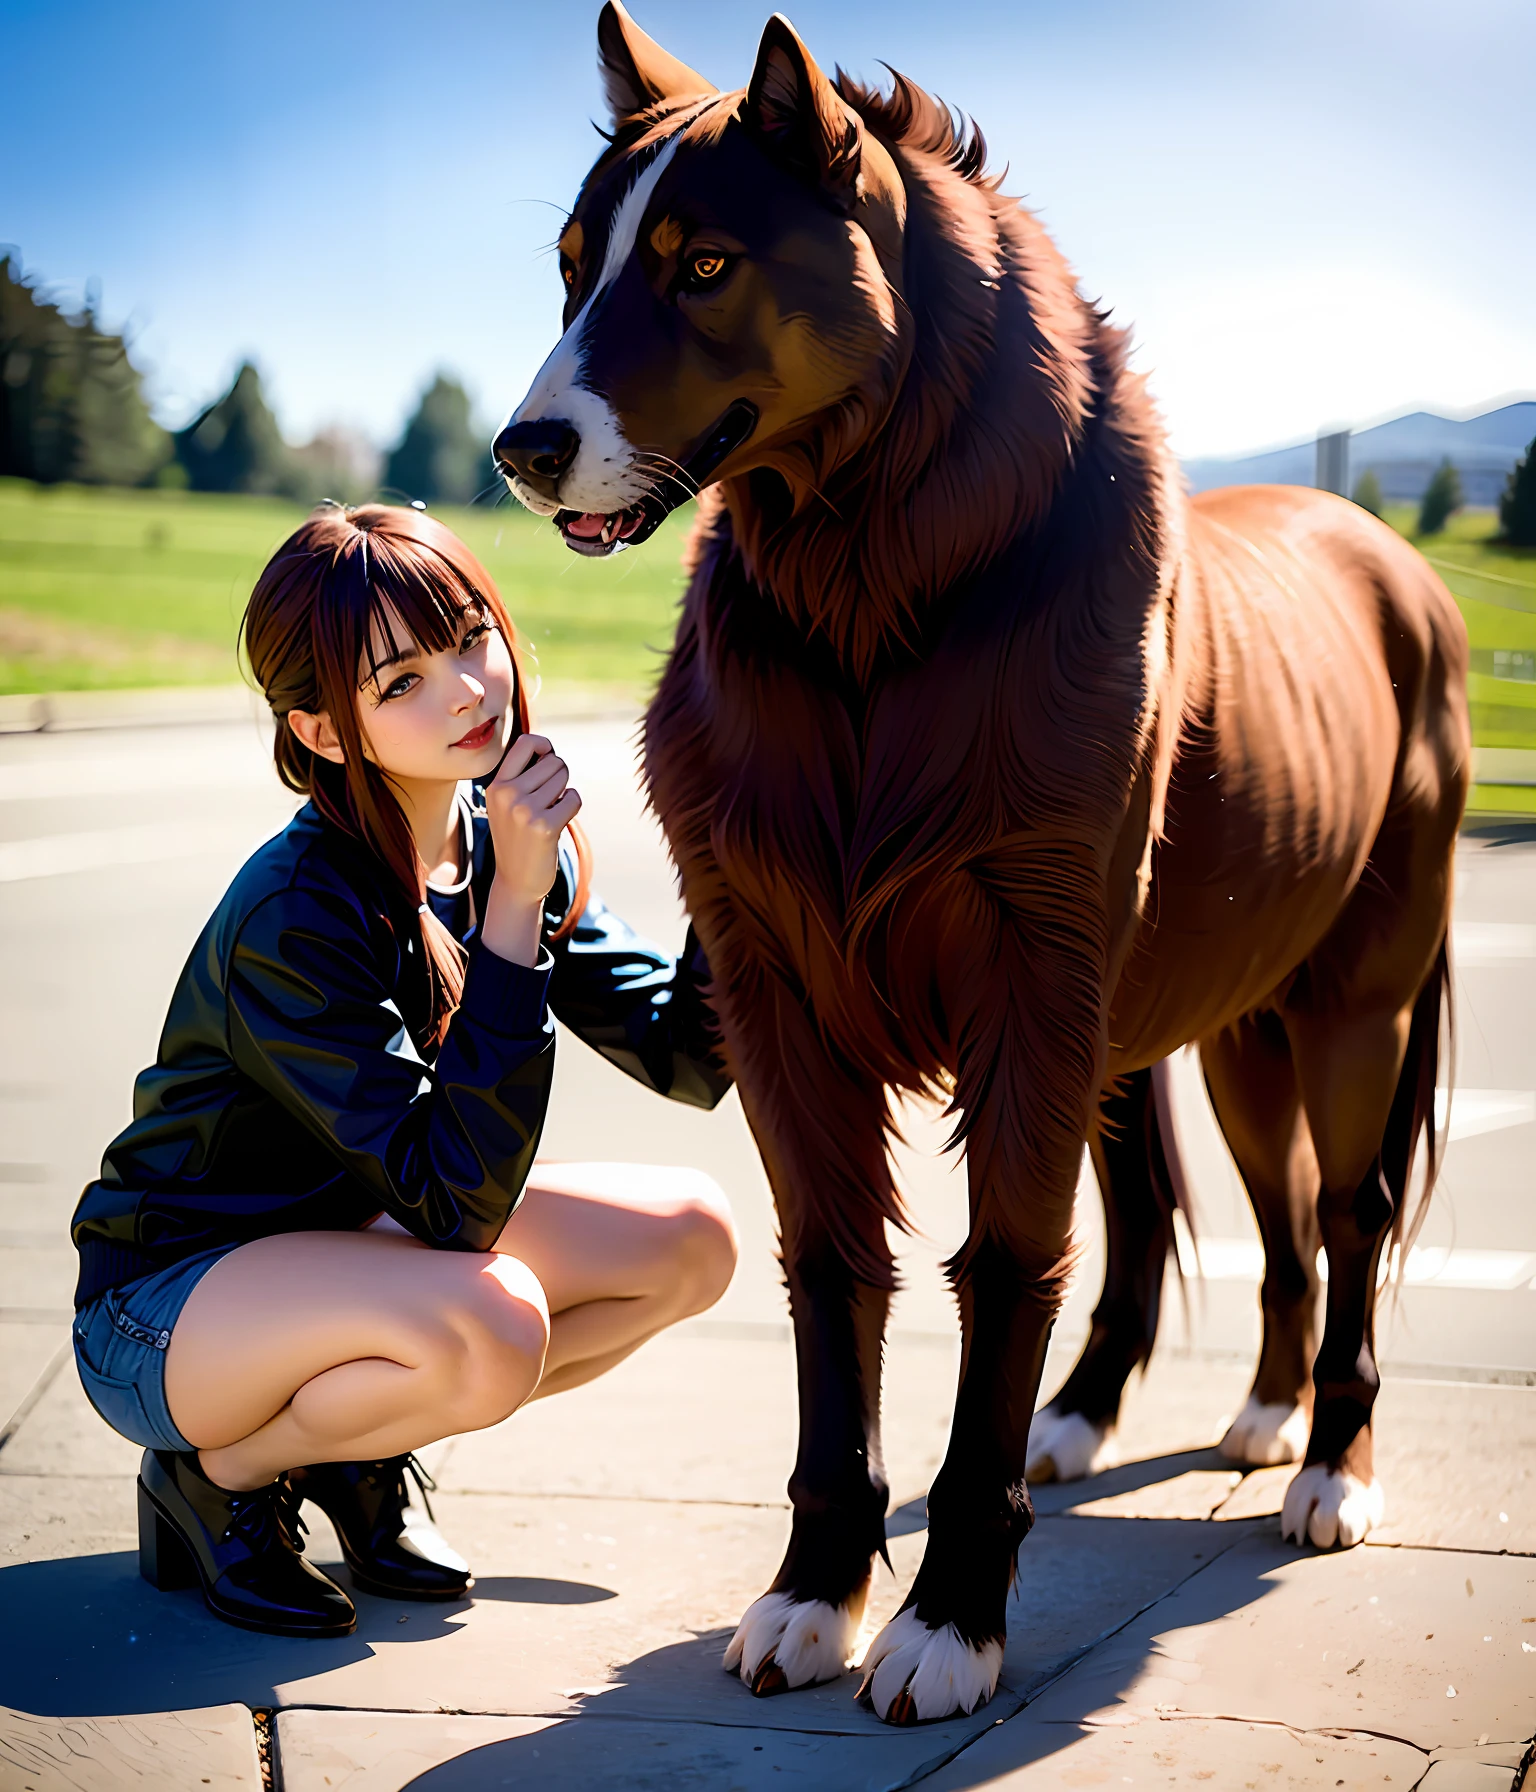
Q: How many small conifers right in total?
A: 3